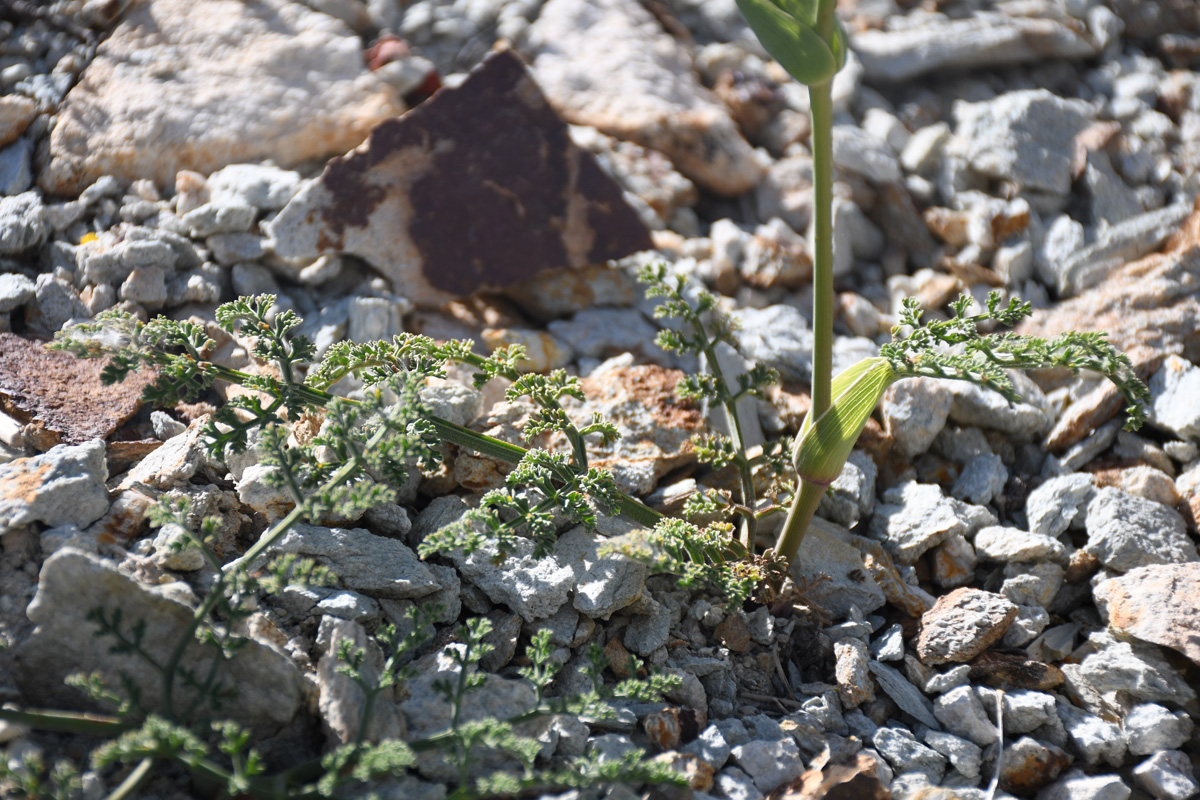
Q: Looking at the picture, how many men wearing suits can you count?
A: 0